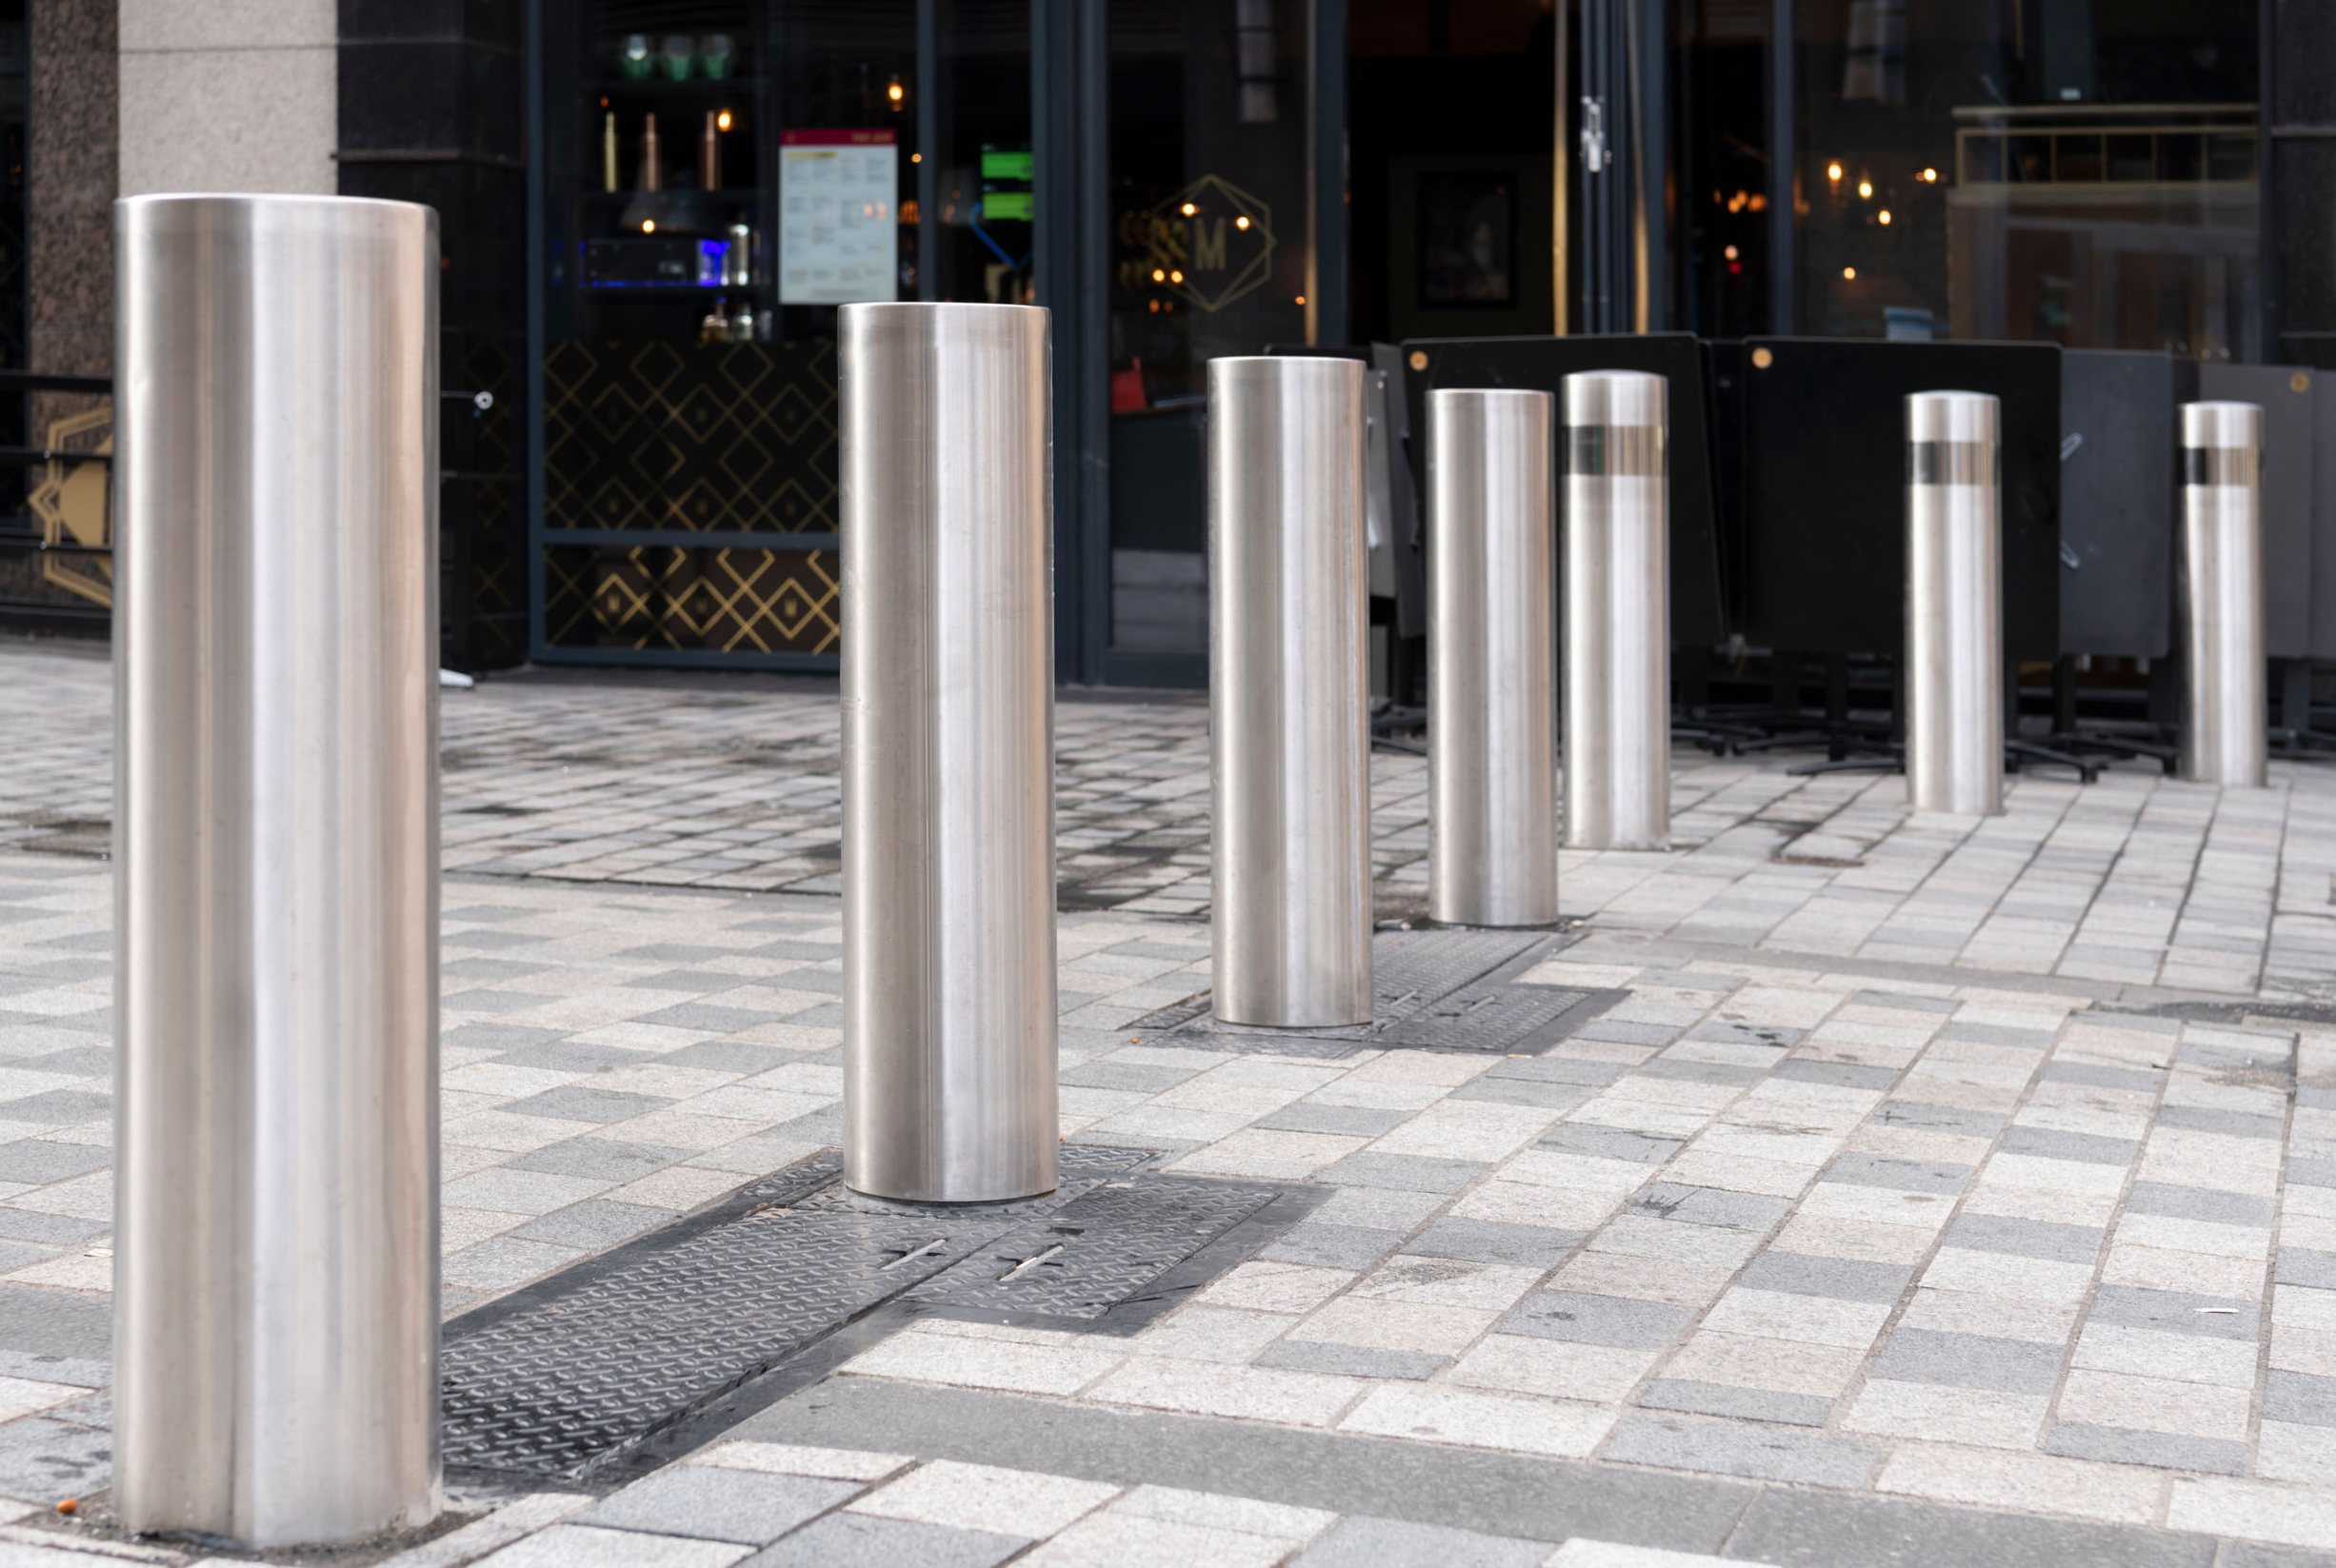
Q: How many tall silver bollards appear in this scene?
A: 7